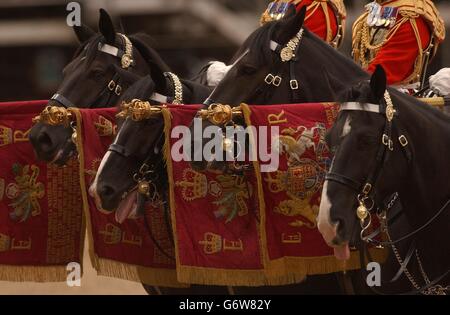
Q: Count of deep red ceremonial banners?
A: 4